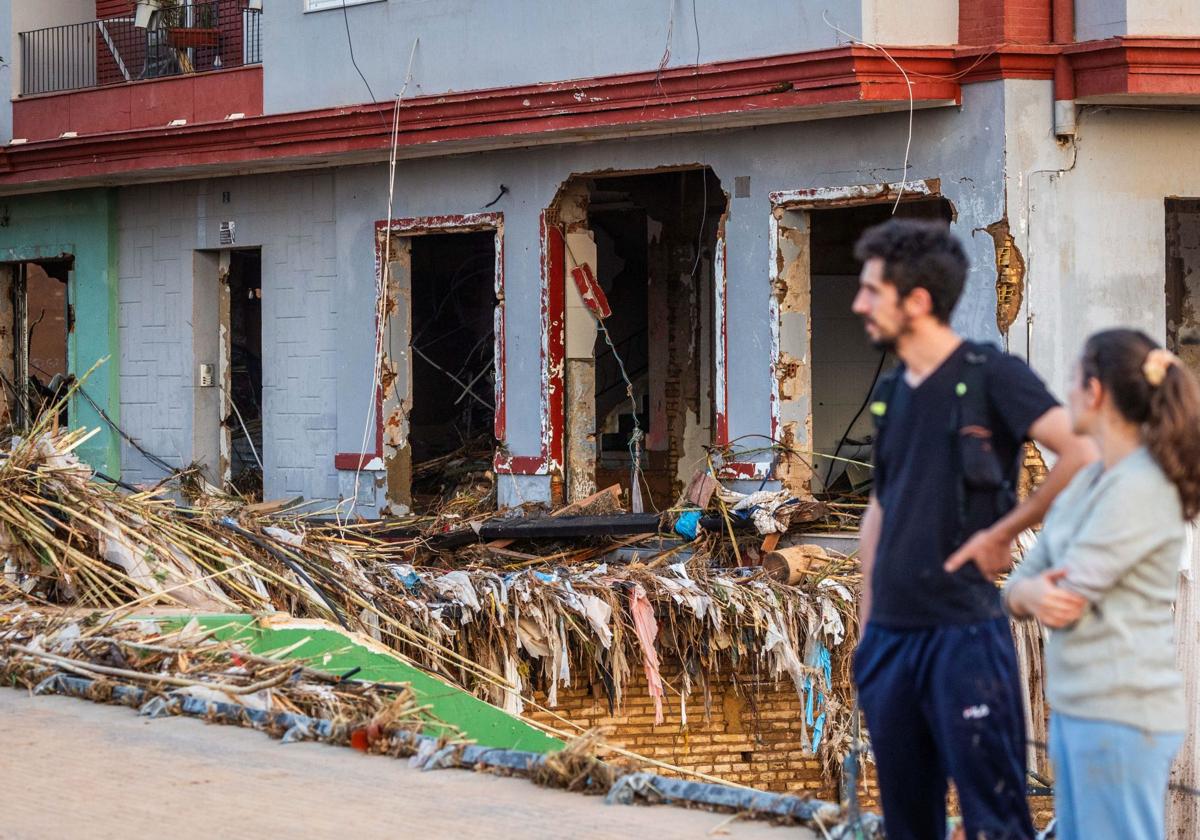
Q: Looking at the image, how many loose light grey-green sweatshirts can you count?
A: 1